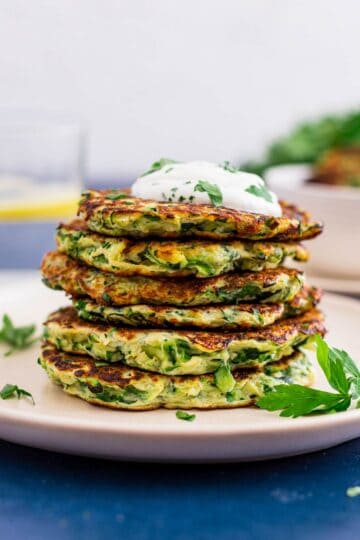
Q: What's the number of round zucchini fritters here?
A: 6